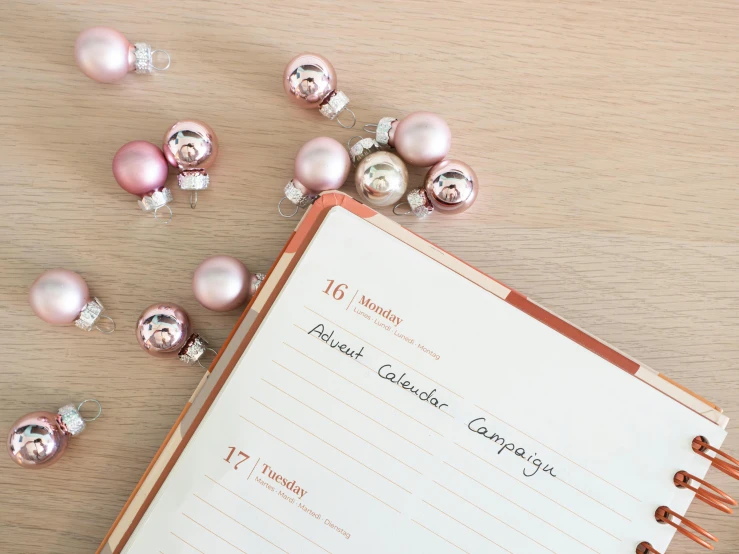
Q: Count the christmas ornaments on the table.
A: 12